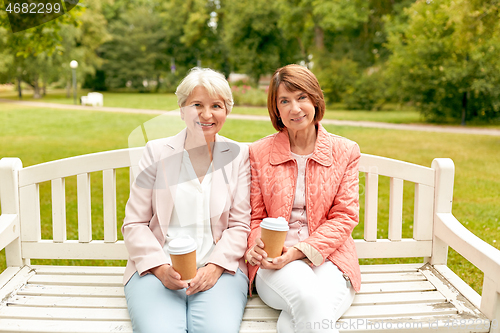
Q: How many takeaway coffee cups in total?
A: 2